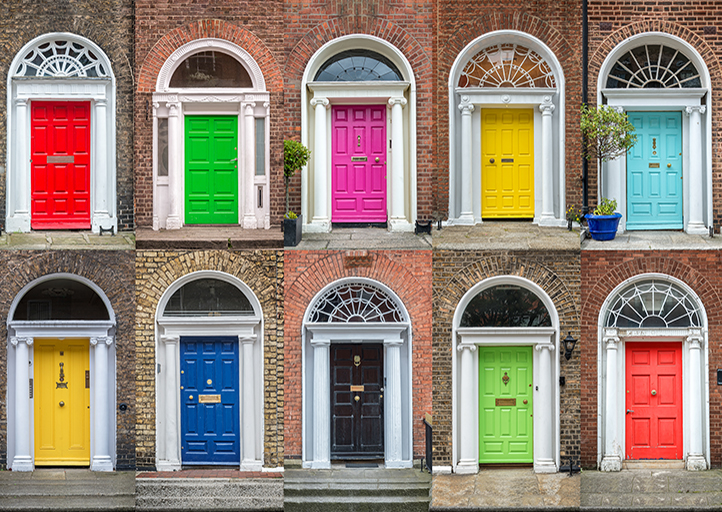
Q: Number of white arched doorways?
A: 10